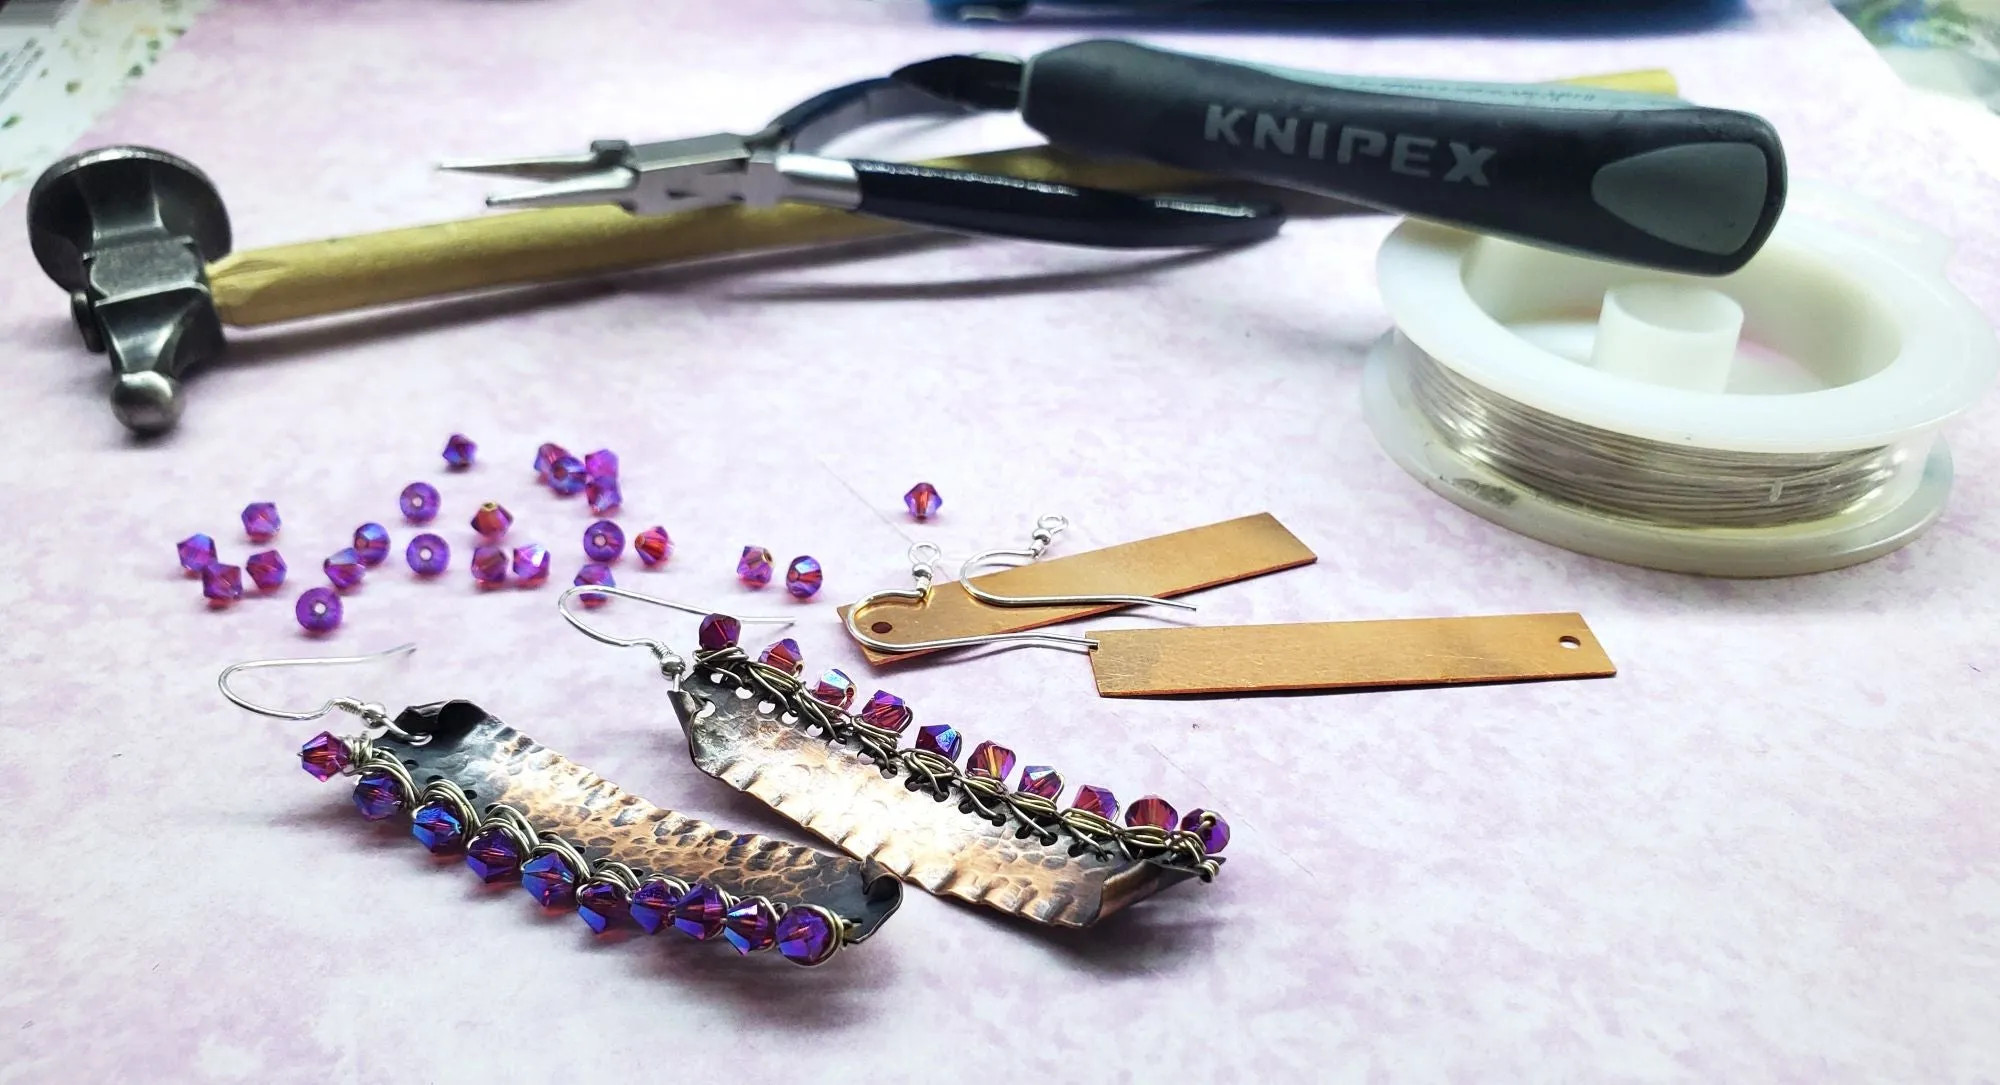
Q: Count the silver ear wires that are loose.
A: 2